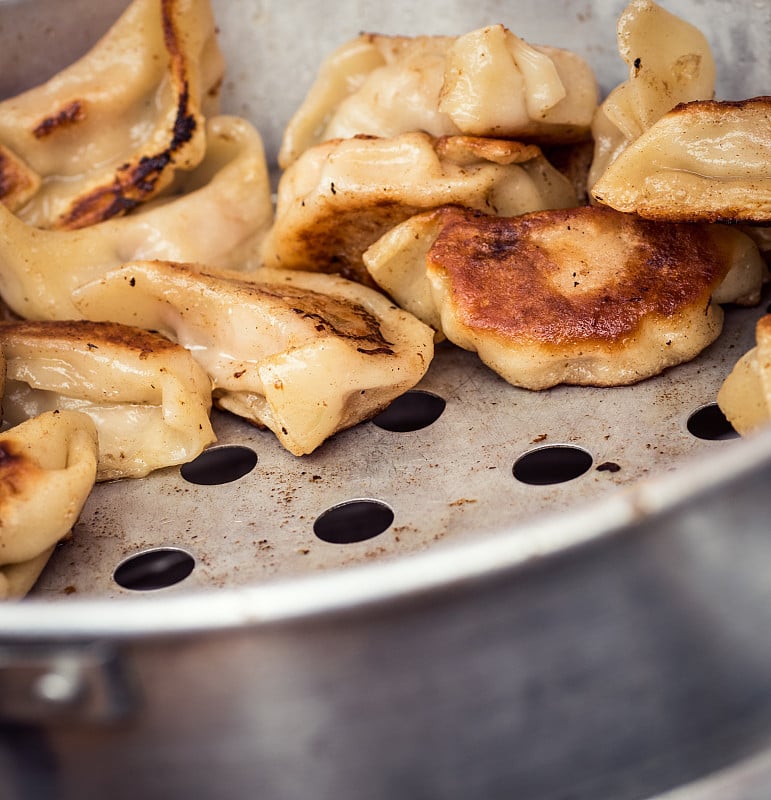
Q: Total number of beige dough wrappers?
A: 11